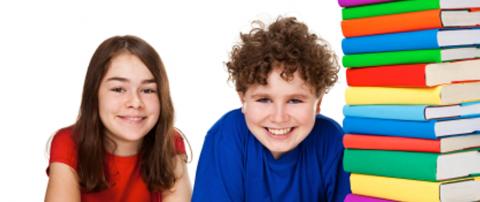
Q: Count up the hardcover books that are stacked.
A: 13